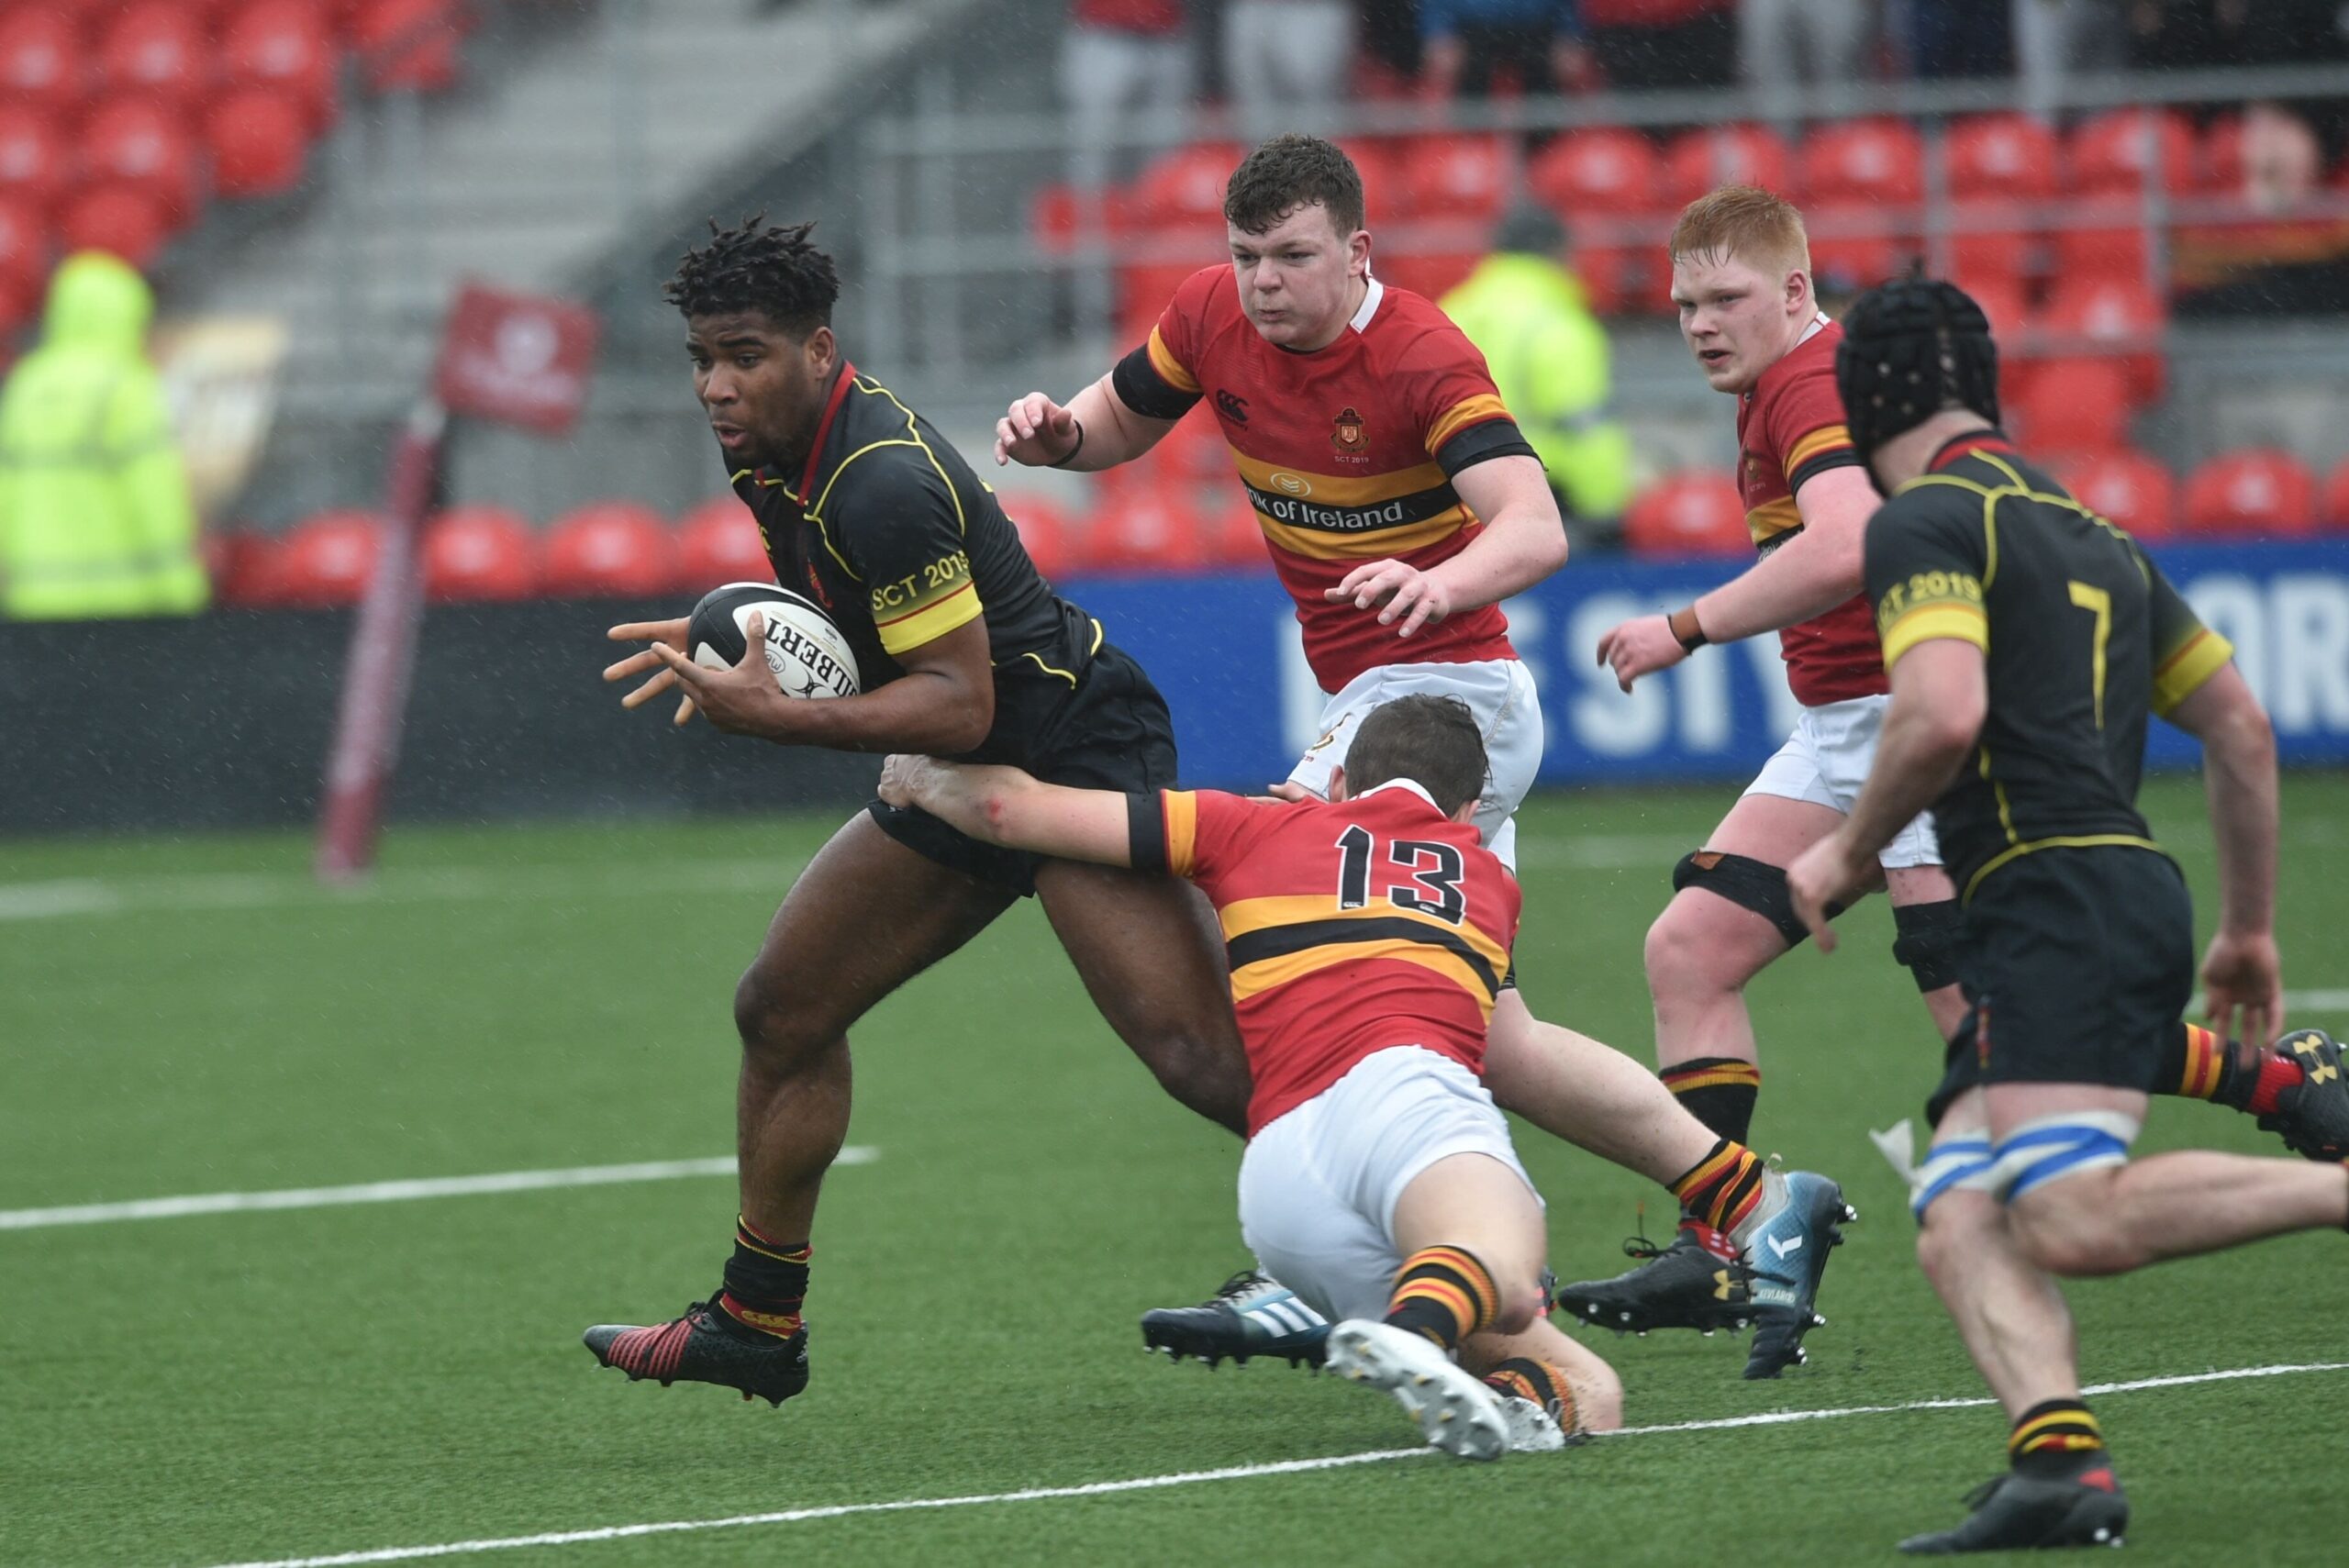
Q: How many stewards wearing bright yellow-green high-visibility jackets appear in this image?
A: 2